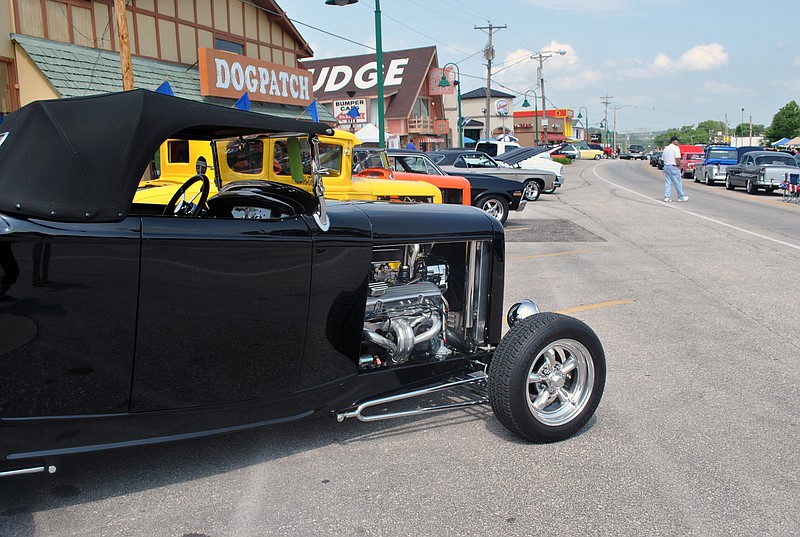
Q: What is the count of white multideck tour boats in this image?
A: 0